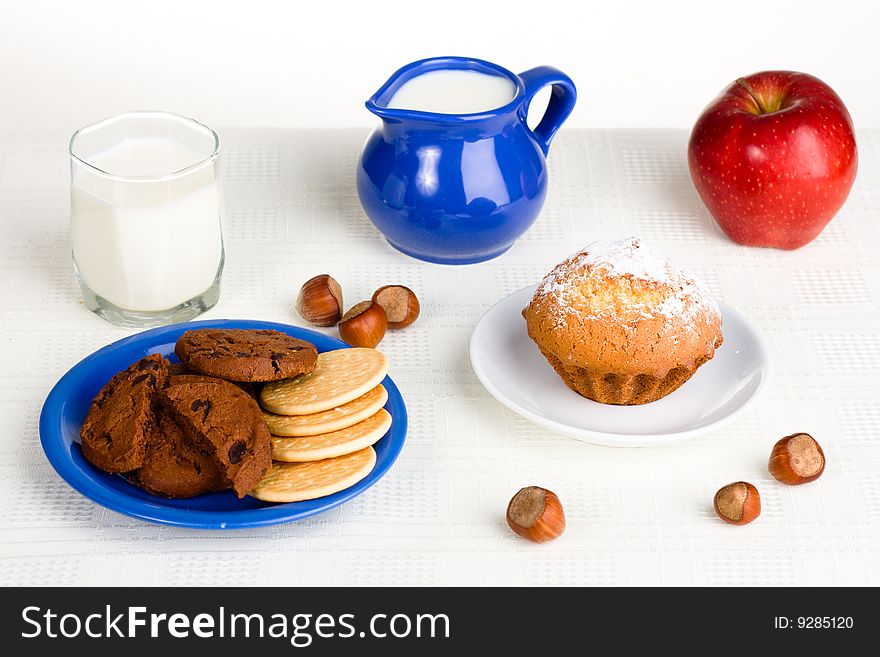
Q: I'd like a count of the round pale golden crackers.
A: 4